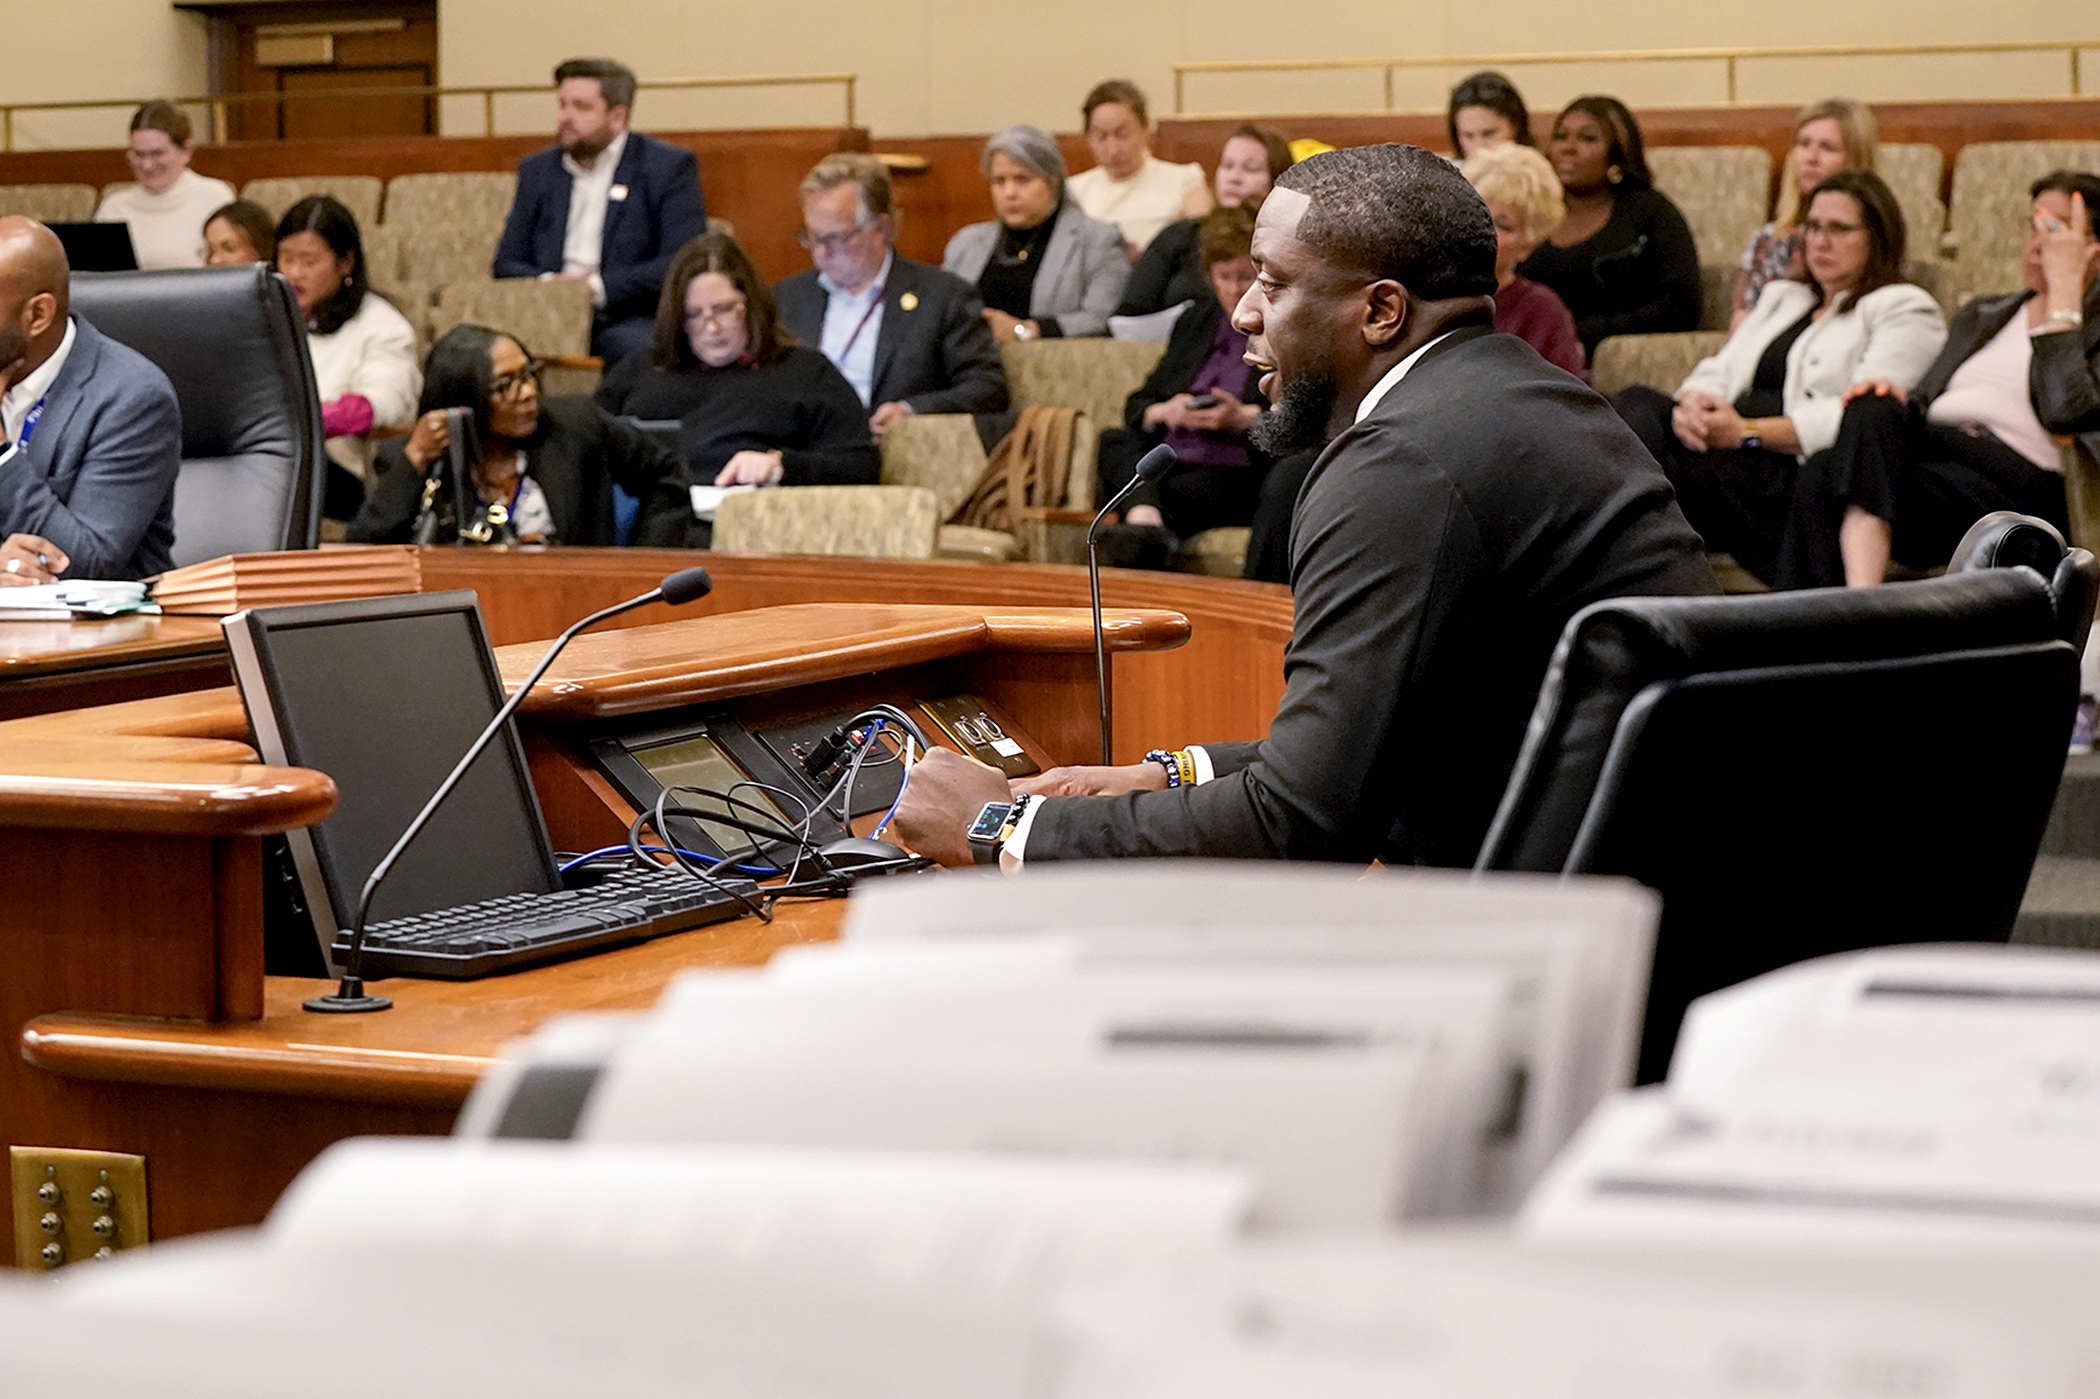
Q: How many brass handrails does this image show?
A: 2